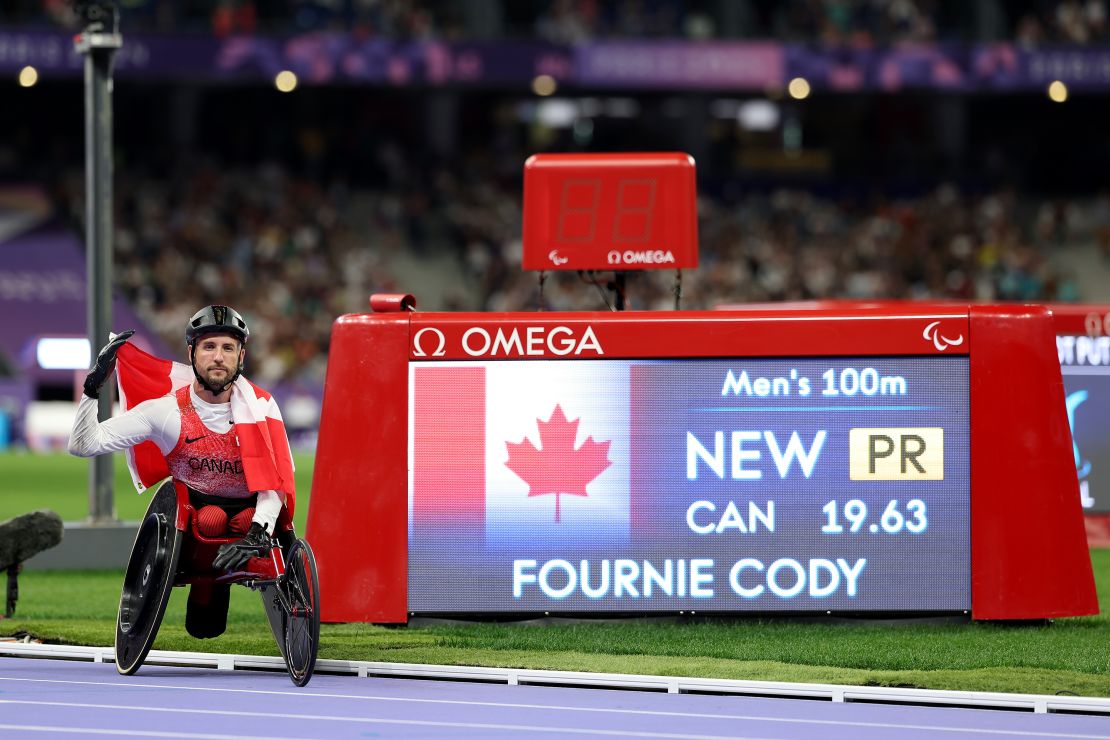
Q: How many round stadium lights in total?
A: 5